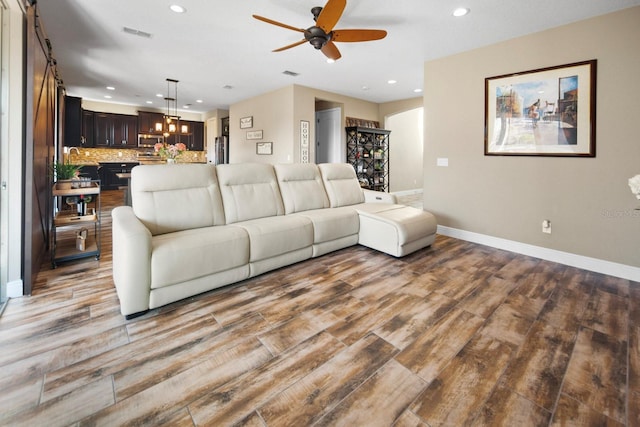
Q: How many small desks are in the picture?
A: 1